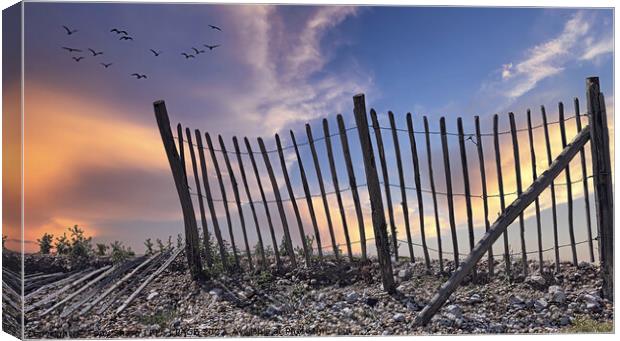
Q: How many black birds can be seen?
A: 13